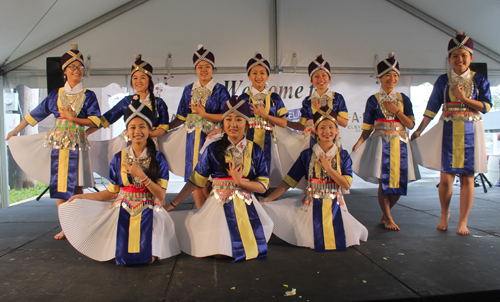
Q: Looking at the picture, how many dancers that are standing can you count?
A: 7